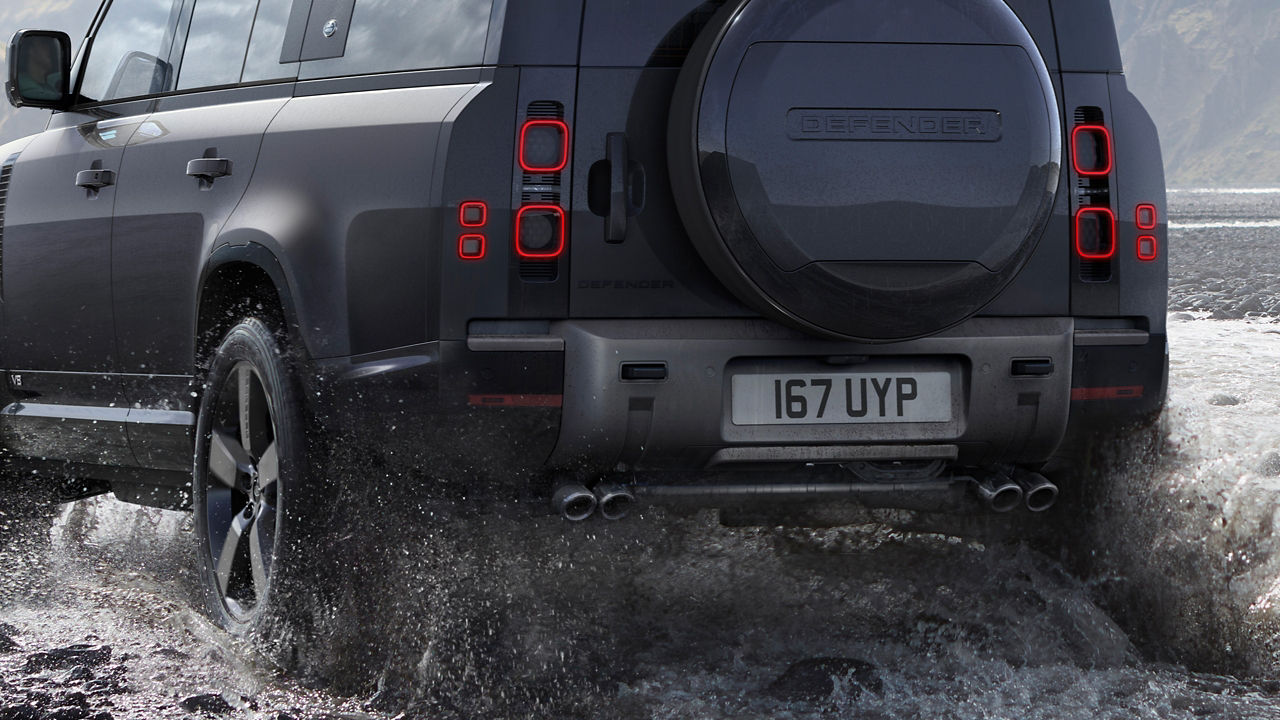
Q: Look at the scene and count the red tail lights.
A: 8